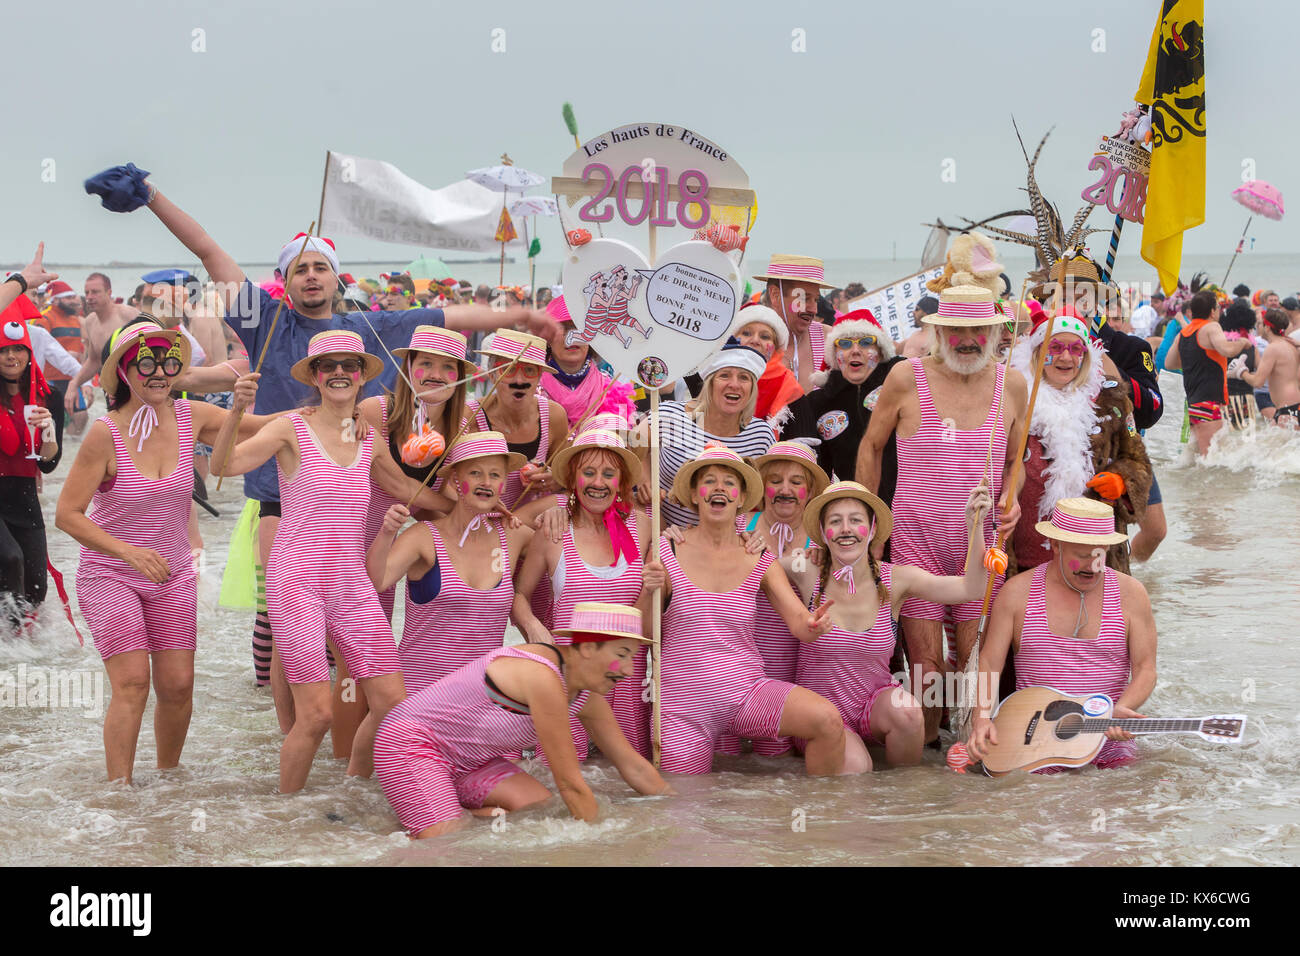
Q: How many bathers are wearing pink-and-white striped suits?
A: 13